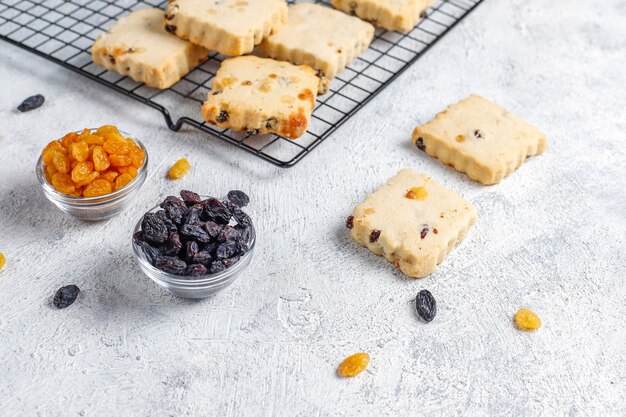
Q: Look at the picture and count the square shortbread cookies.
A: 7